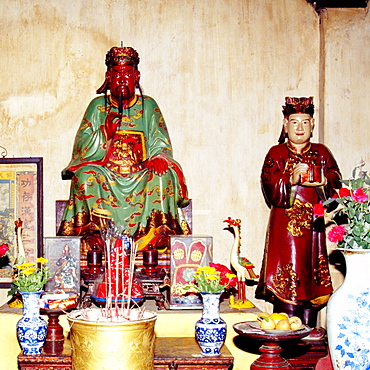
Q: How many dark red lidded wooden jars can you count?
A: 2